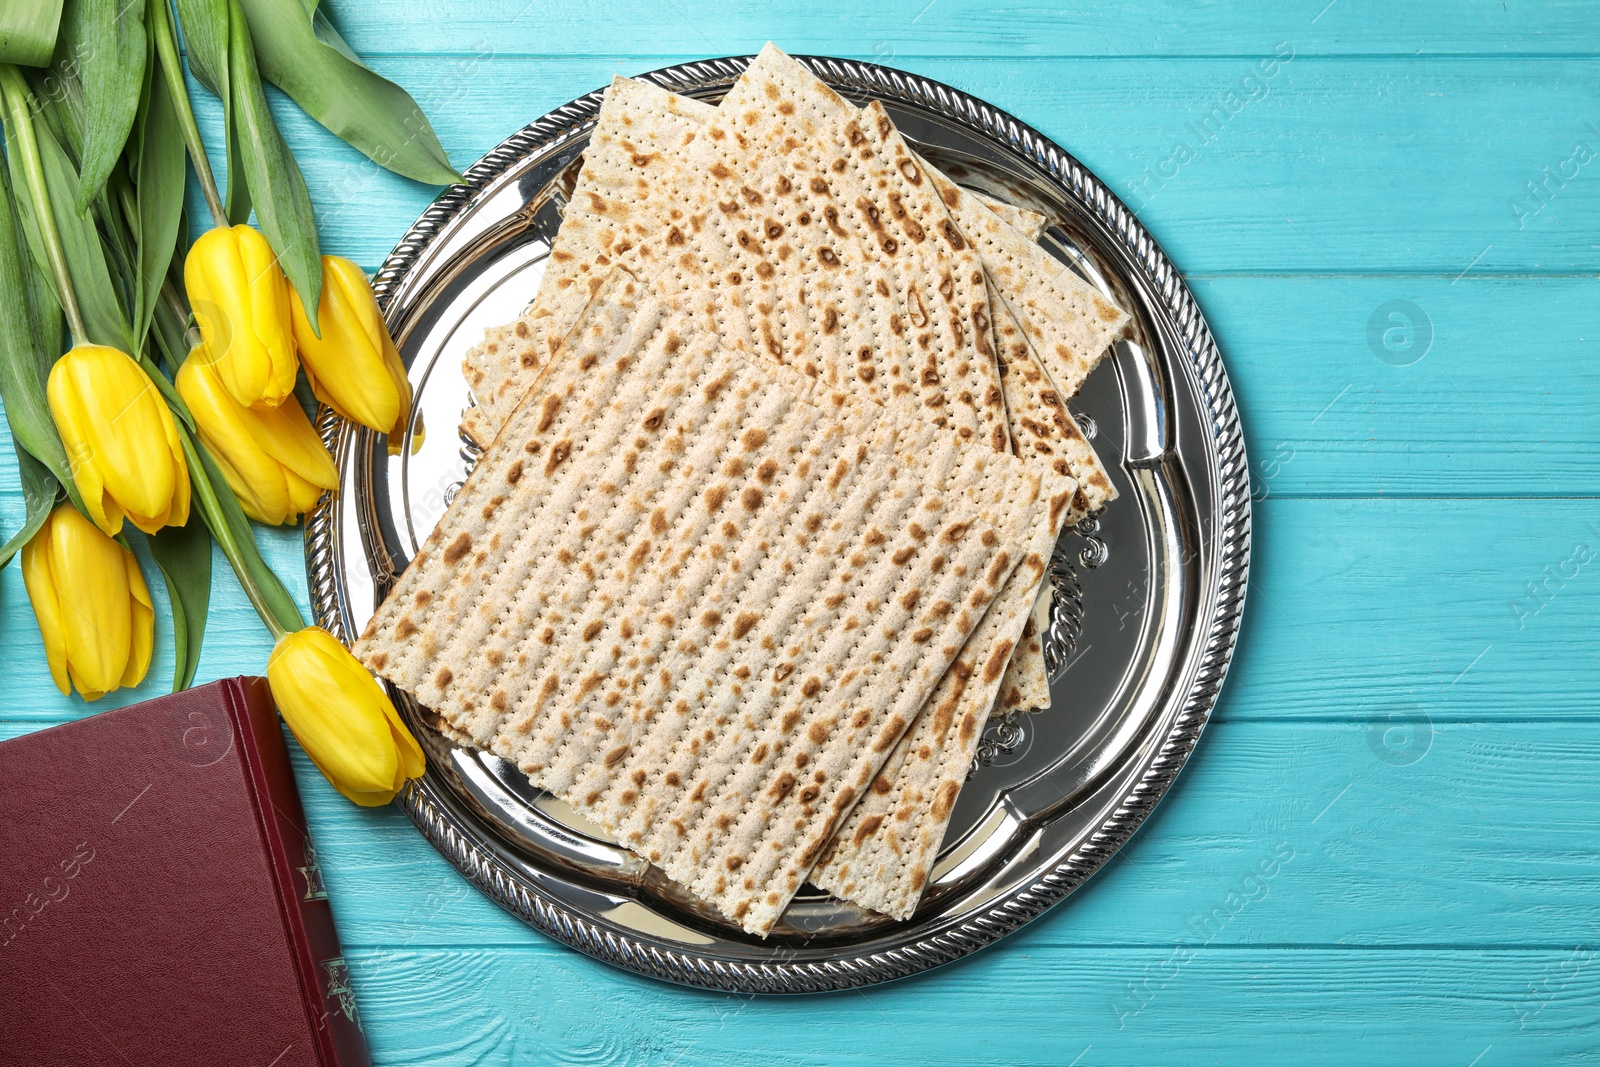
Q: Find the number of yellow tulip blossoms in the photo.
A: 6